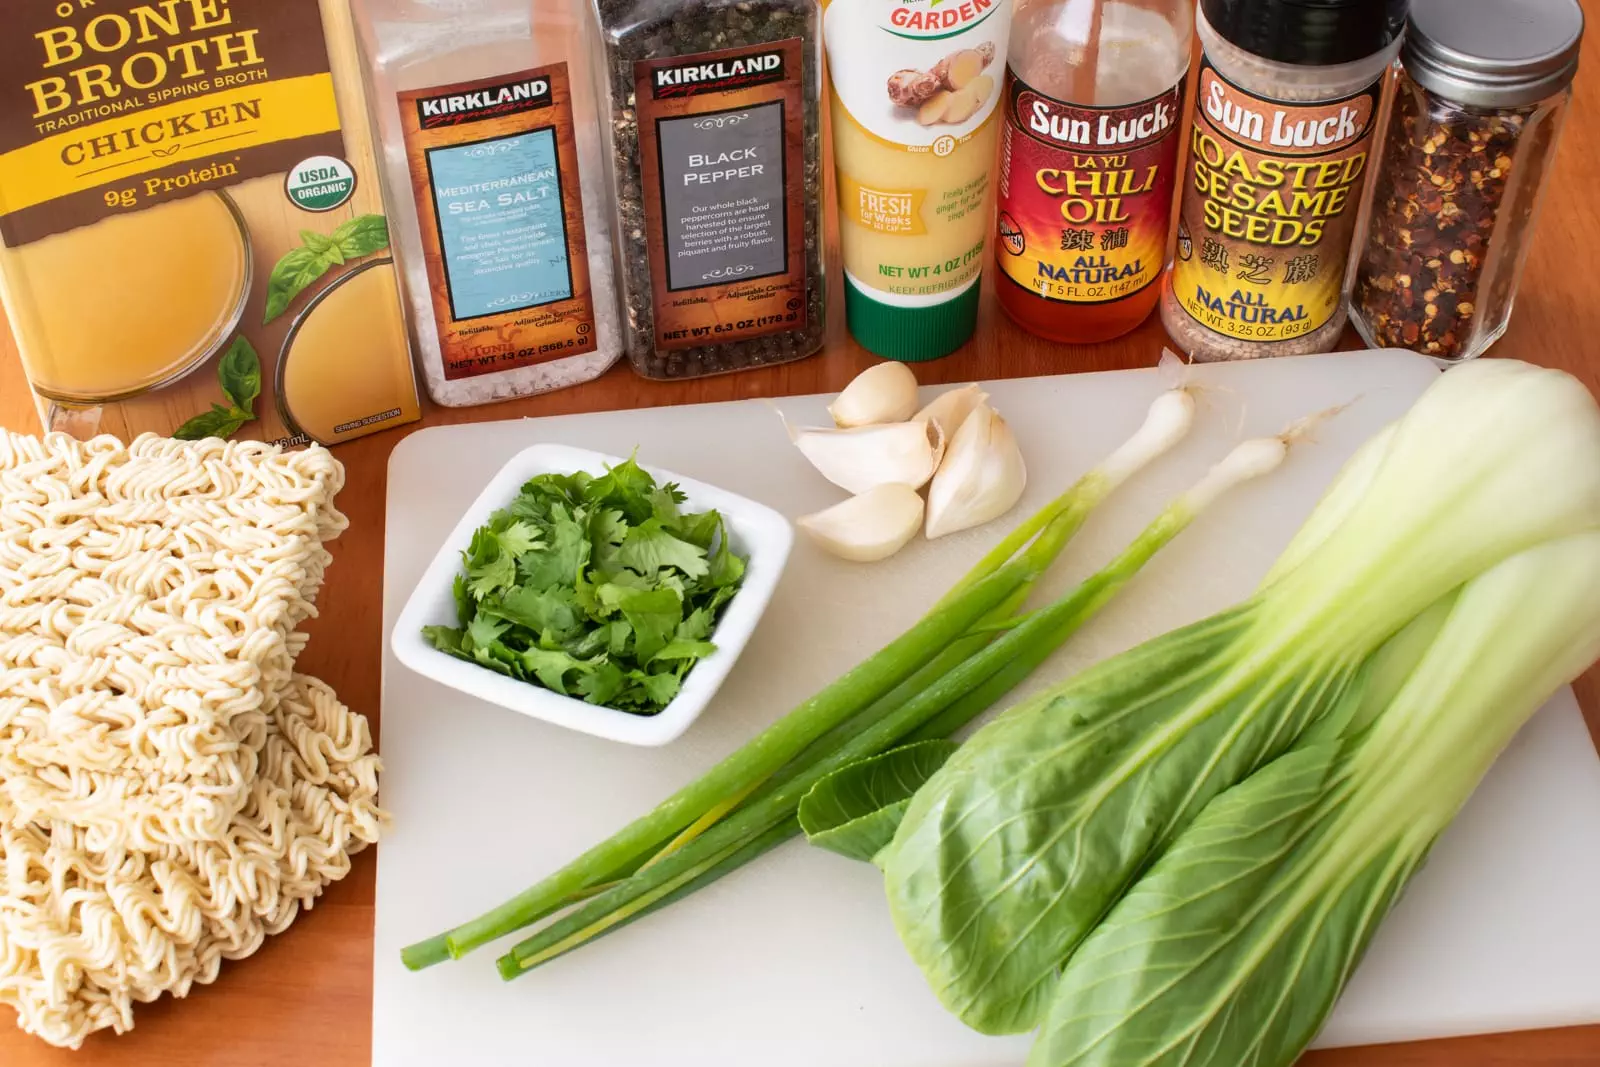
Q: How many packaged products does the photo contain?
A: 7